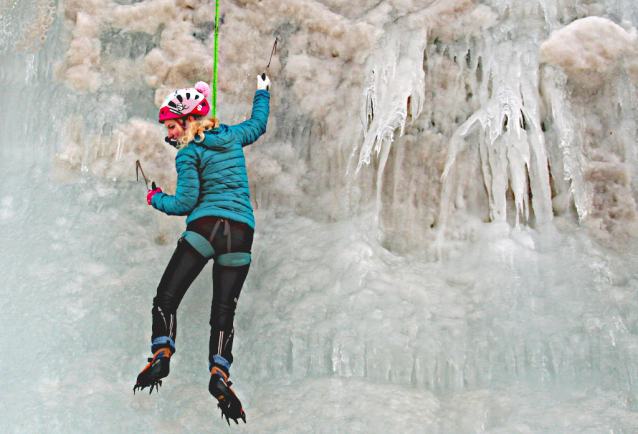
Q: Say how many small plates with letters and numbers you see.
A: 0